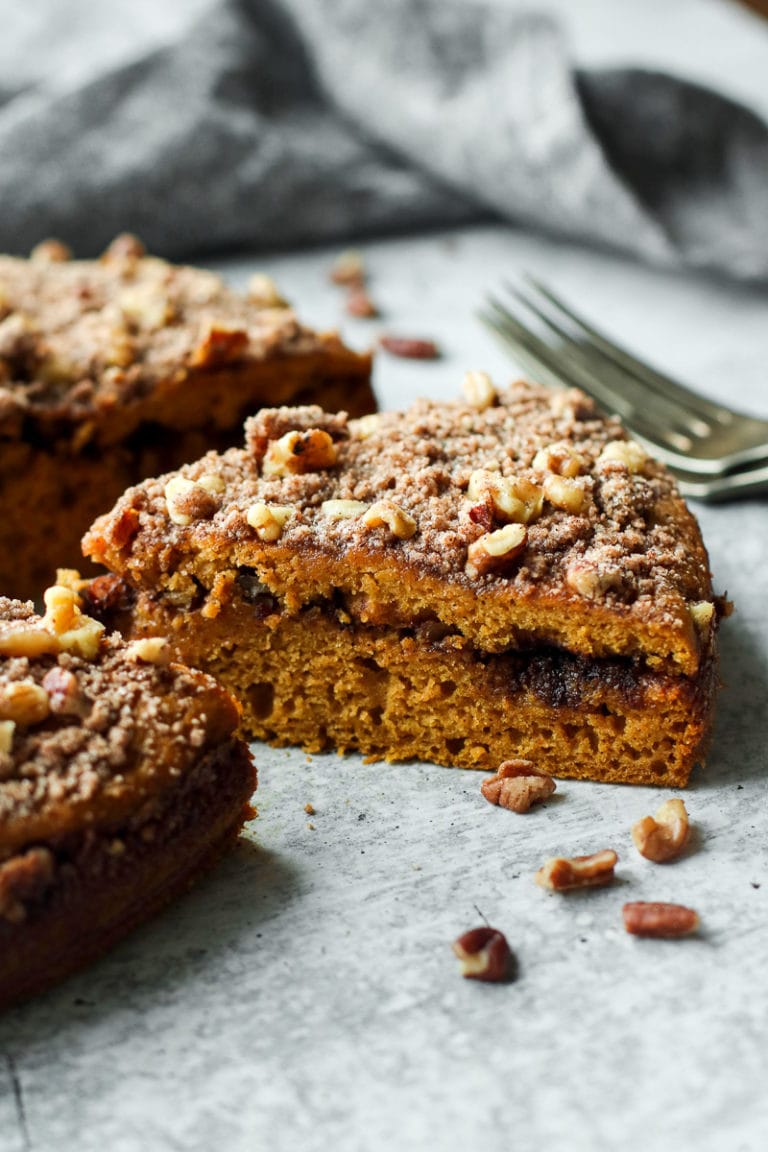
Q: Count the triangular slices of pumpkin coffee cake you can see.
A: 1